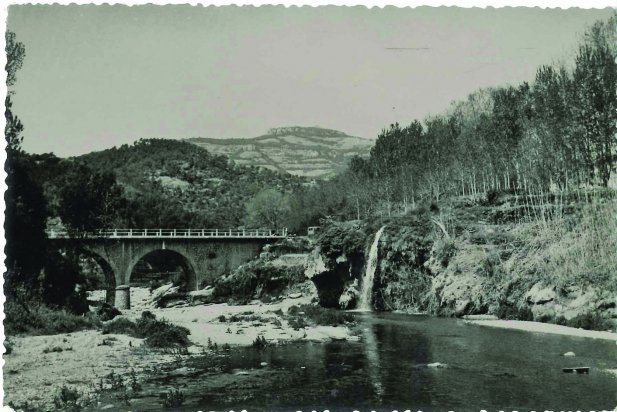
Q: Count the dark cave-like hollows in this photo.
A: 1